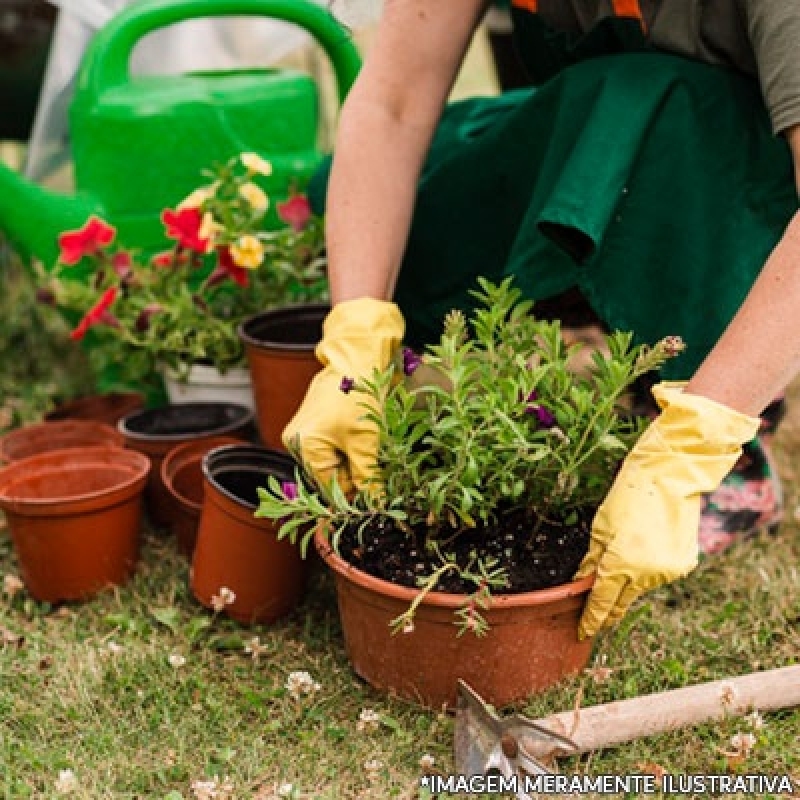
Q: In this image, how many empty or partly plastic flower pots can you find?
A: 7